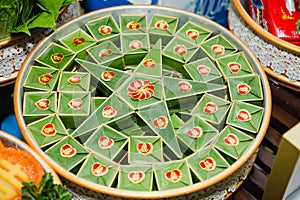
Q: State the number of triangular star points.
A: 5